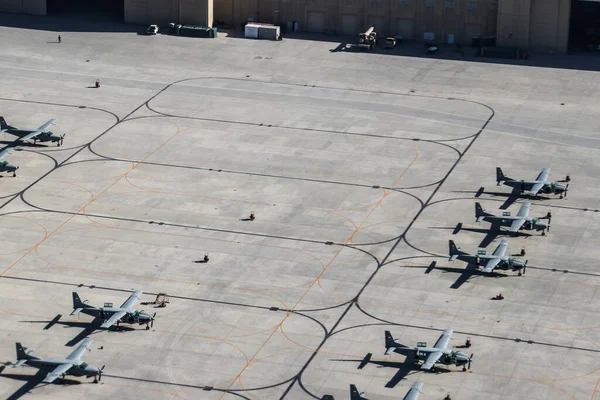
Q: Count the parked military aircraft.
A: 9